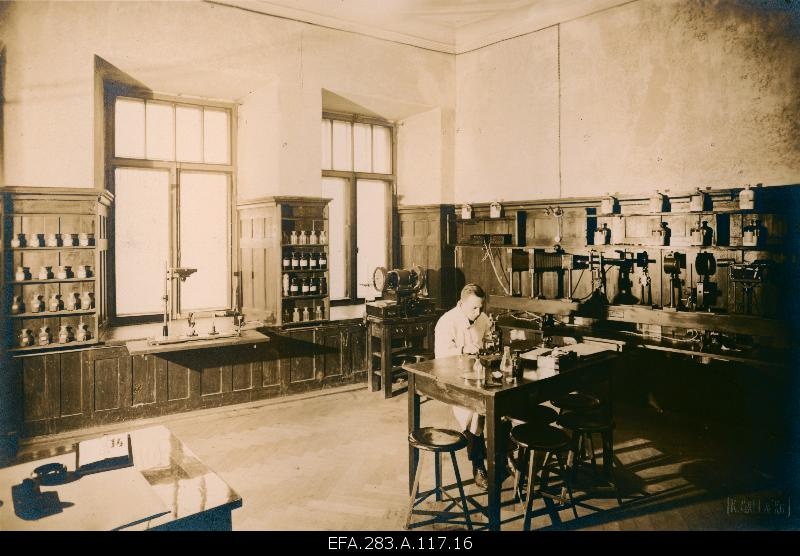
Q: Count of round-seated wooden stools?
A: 5